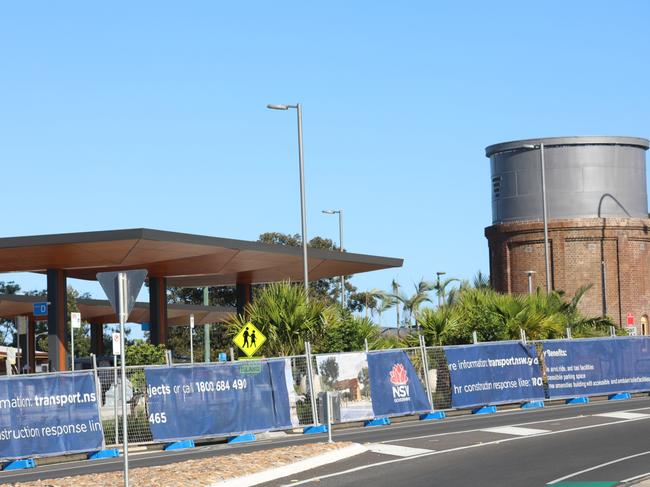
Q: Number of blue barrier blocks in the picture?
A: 11